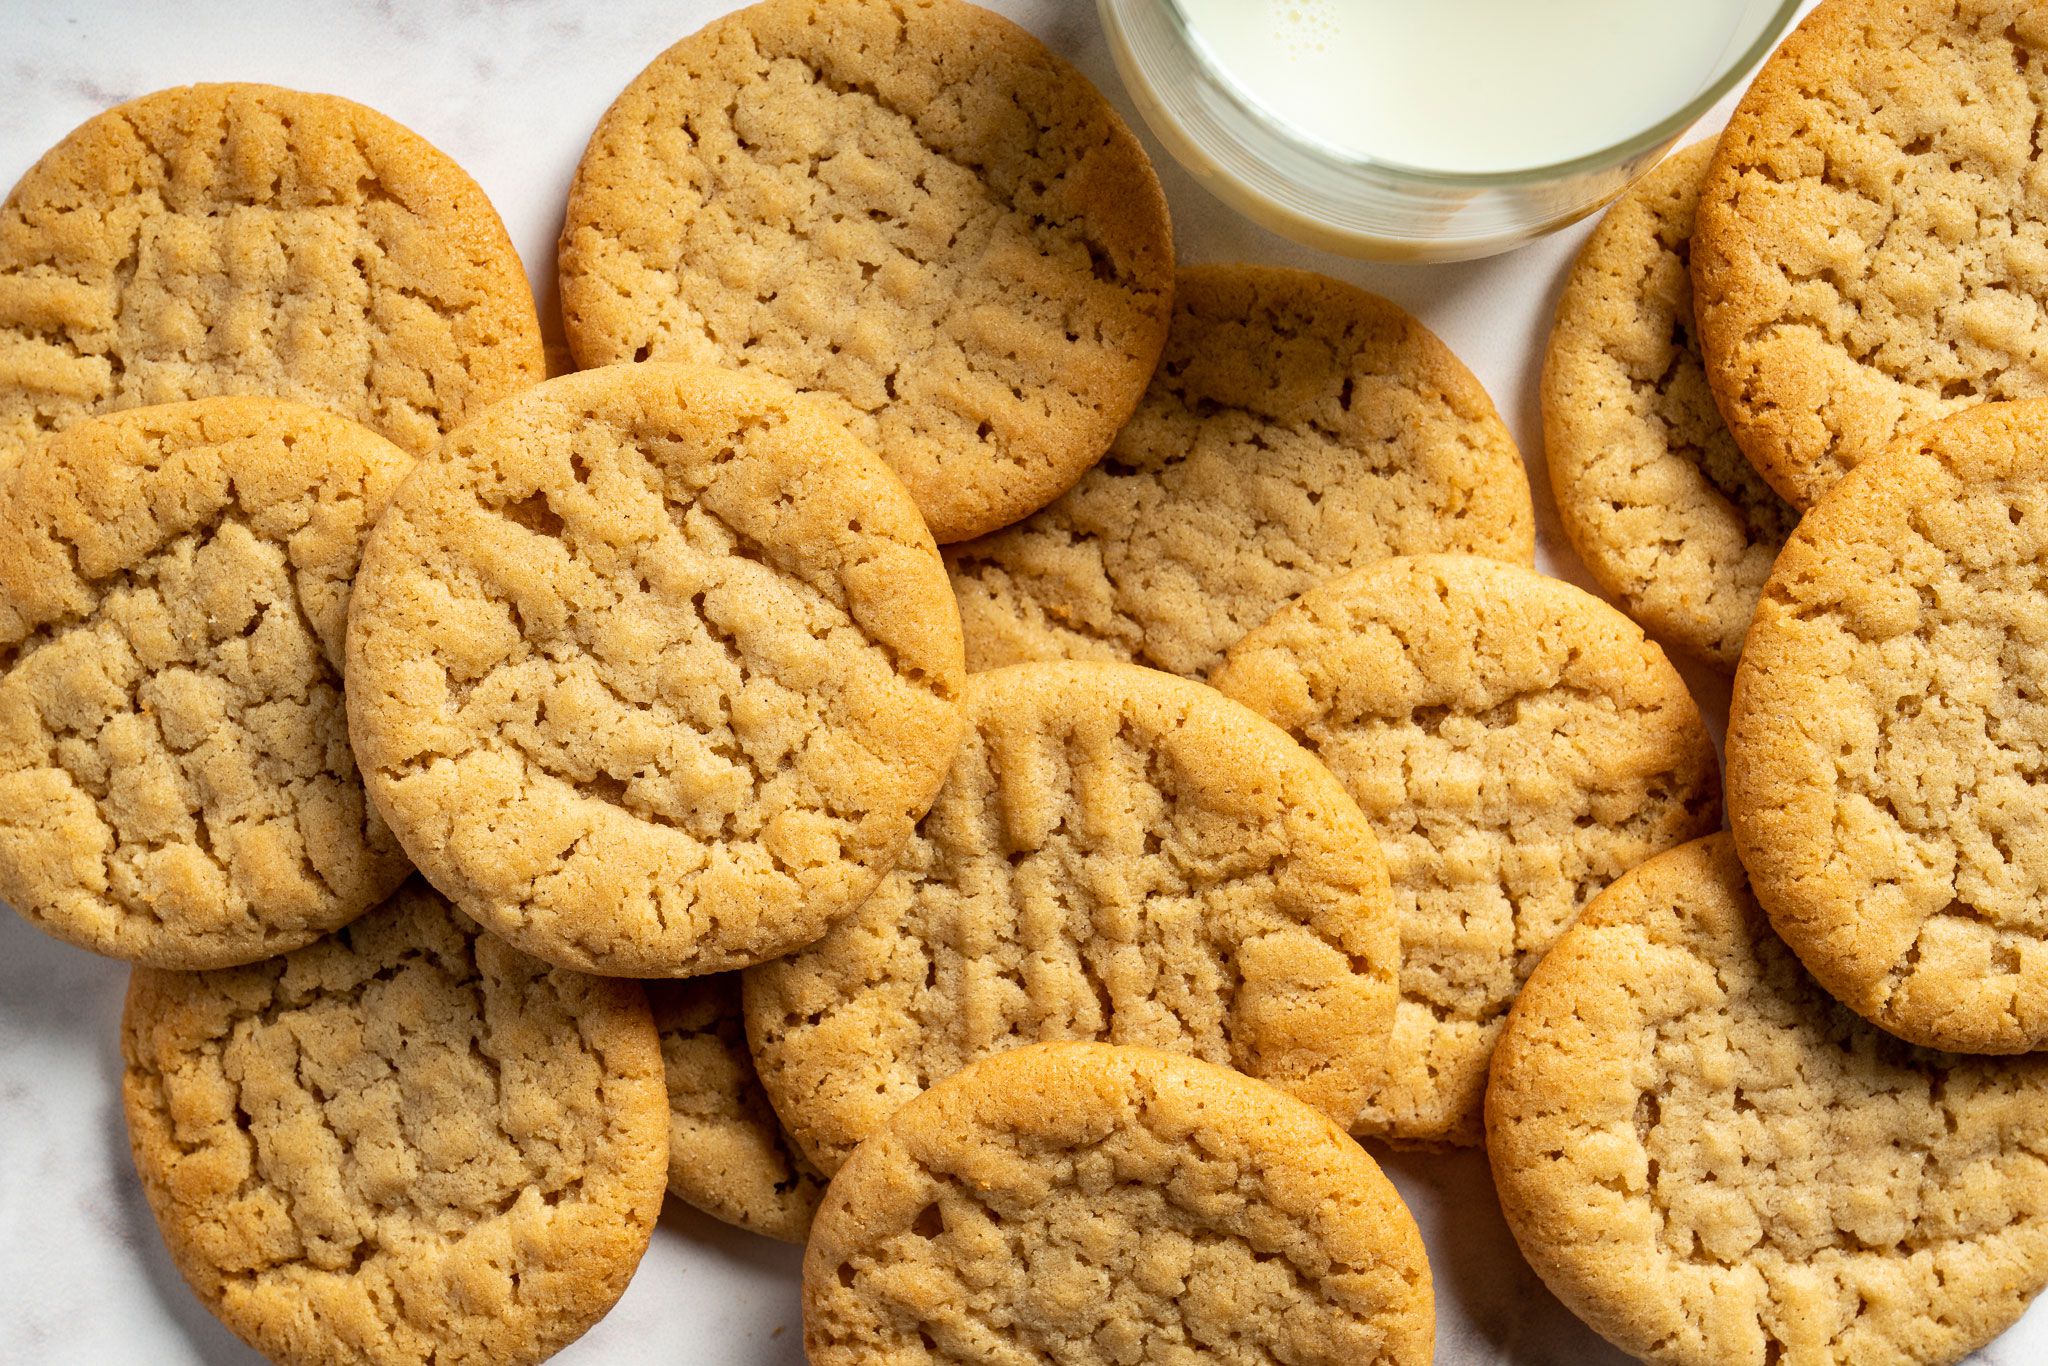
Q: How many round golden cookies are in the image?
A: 14